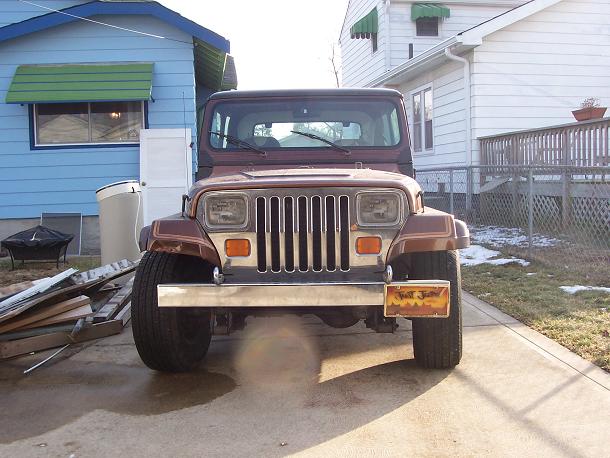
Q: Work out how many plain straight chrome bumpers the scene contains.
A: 1